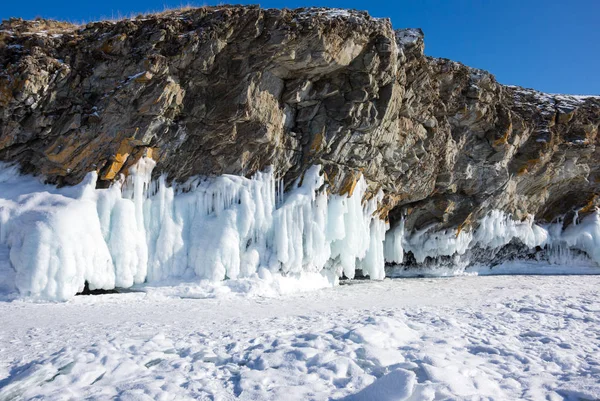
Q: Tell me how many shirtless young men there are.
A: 0